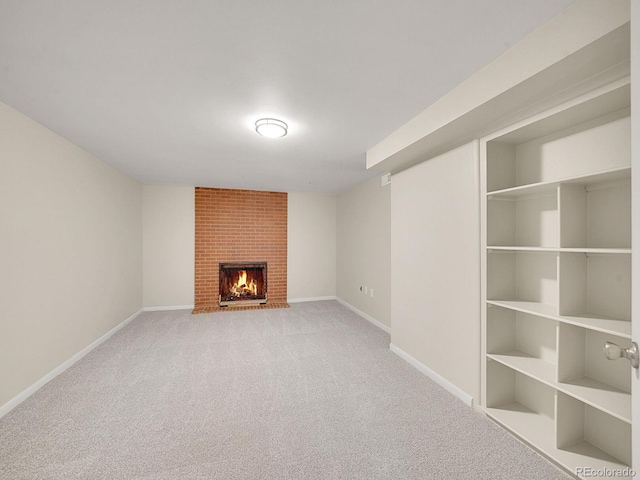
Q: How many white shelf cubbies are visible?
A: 9